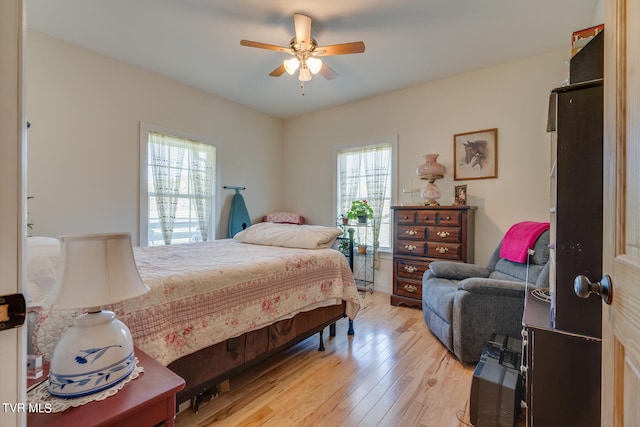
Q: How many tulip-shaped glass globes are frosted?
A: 3